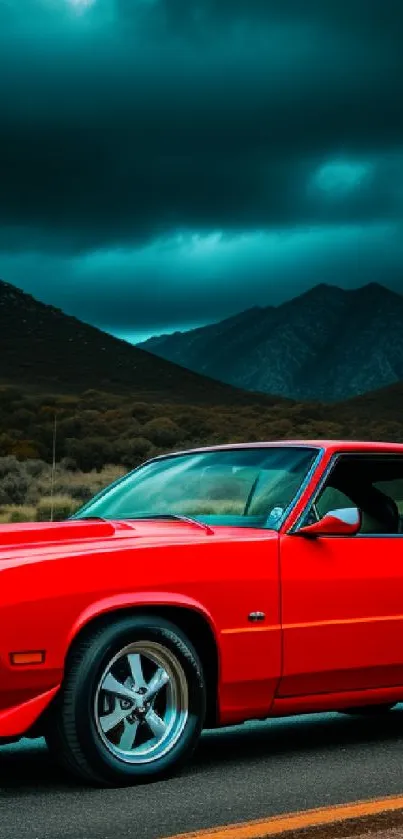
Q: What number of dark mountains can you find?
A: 2